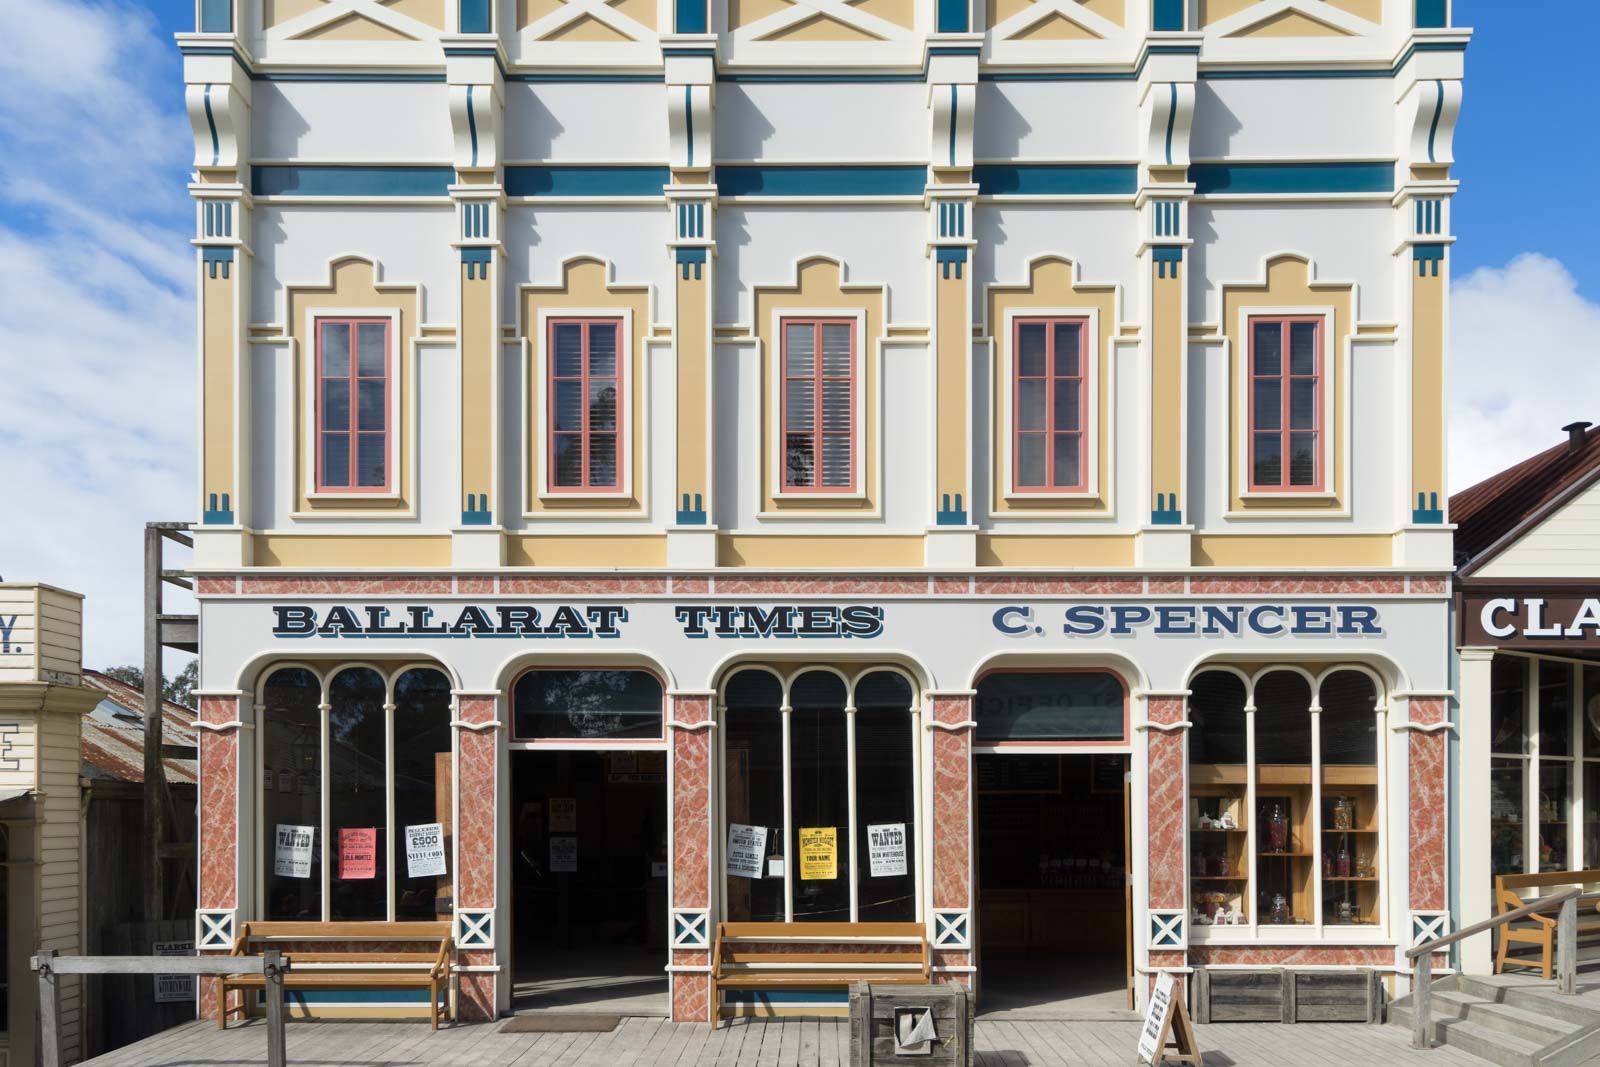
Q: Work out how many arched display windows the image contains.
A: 3